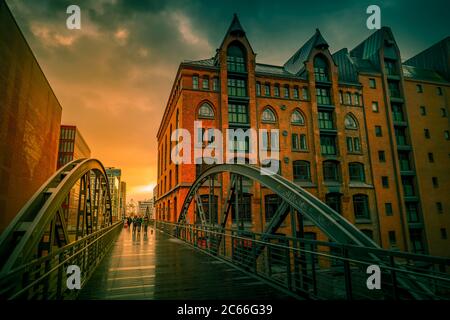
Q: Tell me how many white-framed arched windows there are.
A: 4